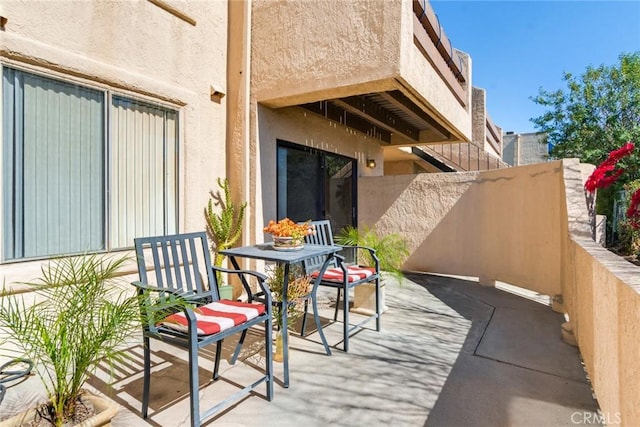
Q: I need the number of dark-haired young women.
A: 0